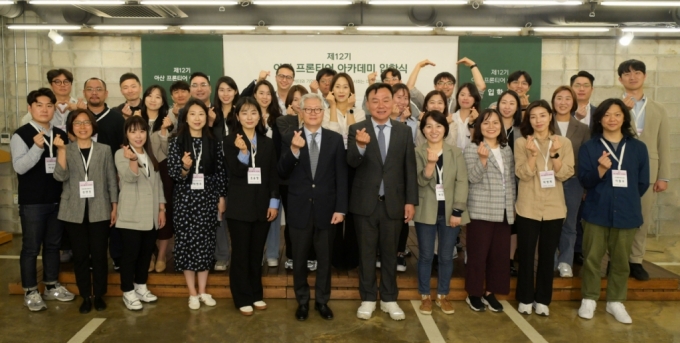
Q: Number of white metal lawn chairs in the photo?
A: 0